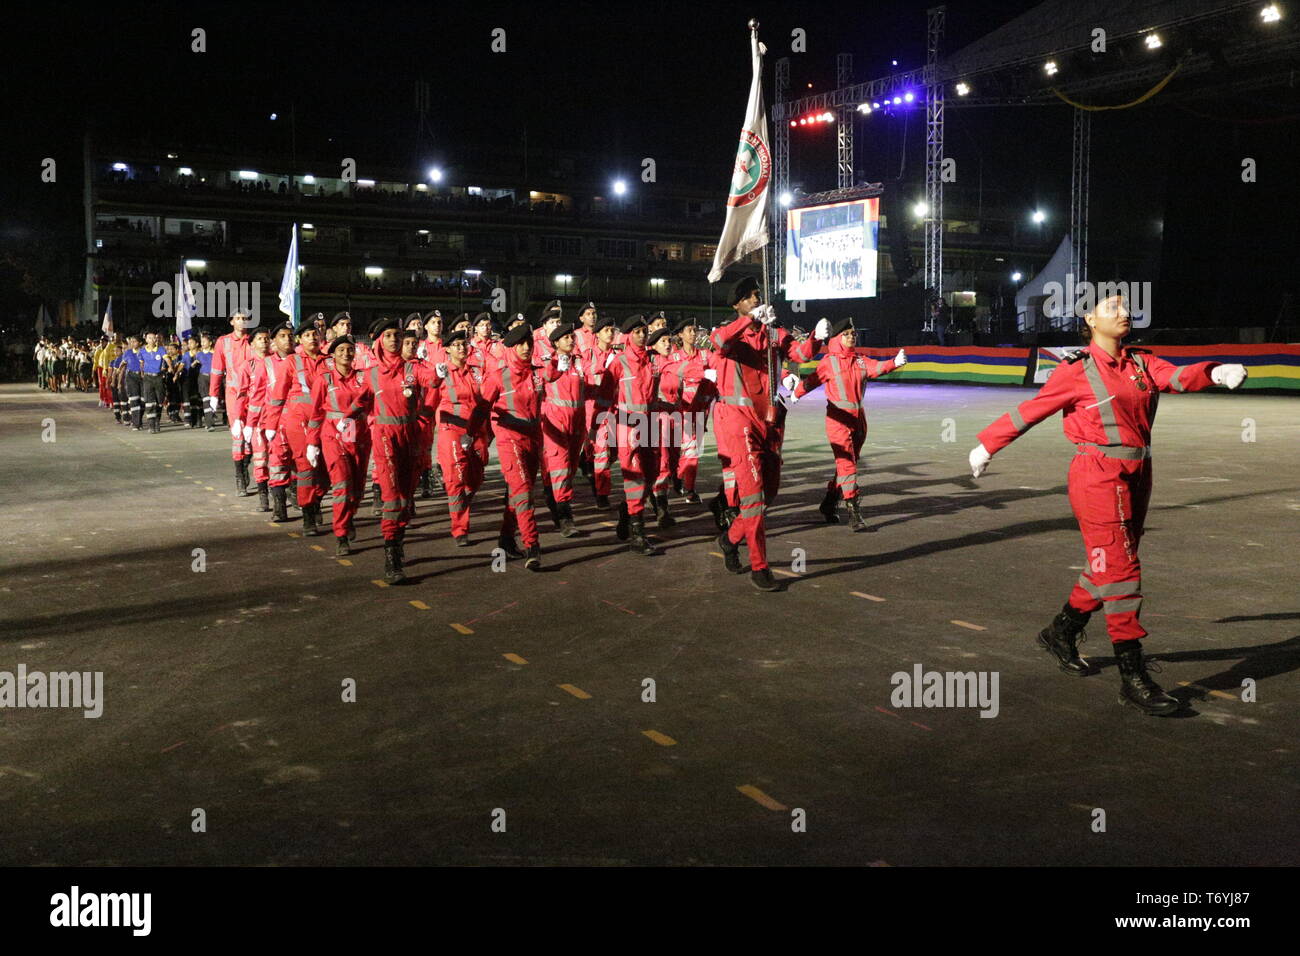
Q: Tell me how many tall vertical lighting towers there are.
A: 4